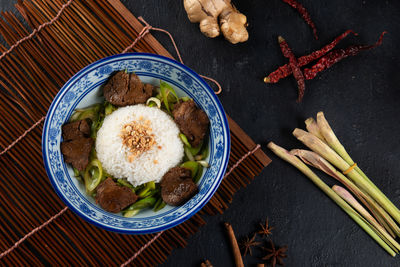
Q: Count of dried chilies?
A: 4